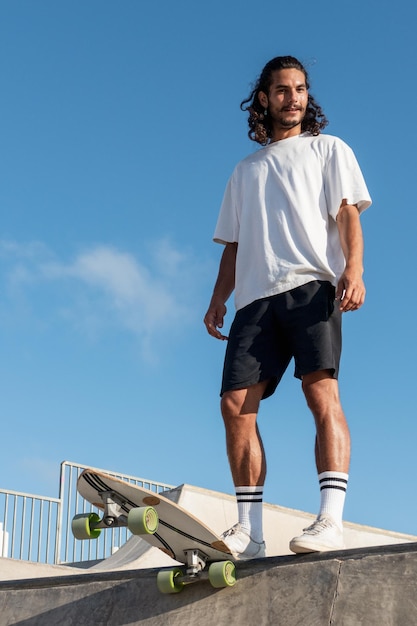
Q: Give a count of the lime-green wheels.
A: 4